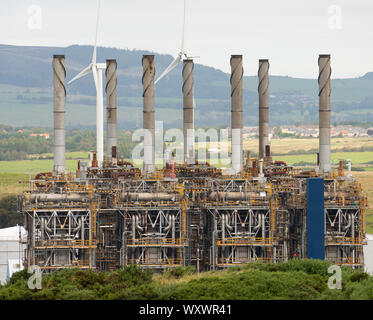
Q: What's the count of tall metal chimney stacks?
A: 7